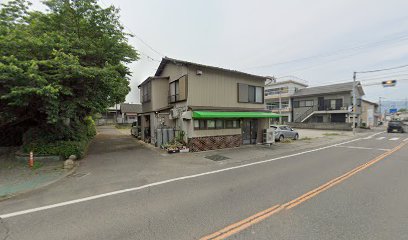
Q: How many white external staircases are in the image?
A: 1